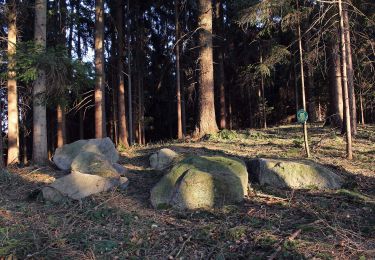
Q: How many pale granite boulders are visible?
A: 6